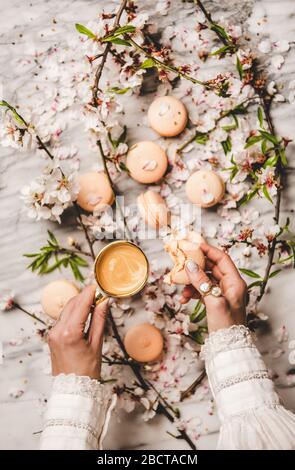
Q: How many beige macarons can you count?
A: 8